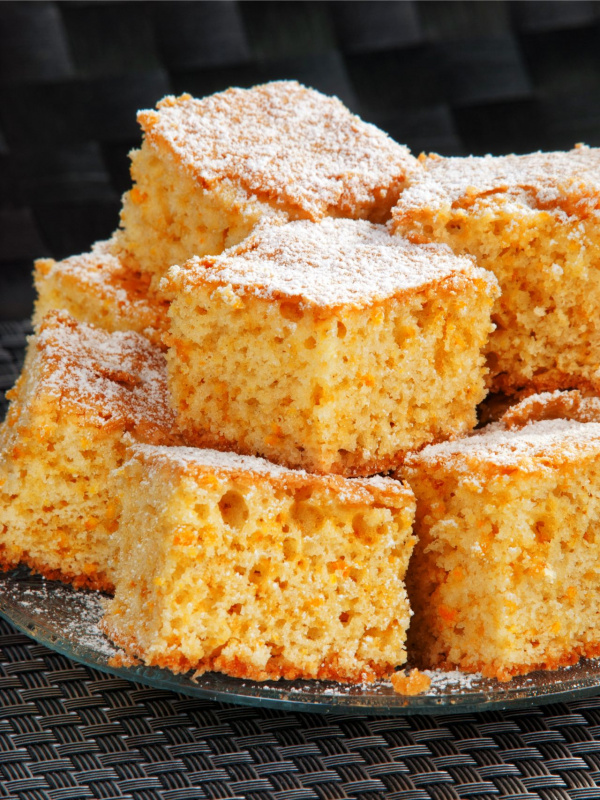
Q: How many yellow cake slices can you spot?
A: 7